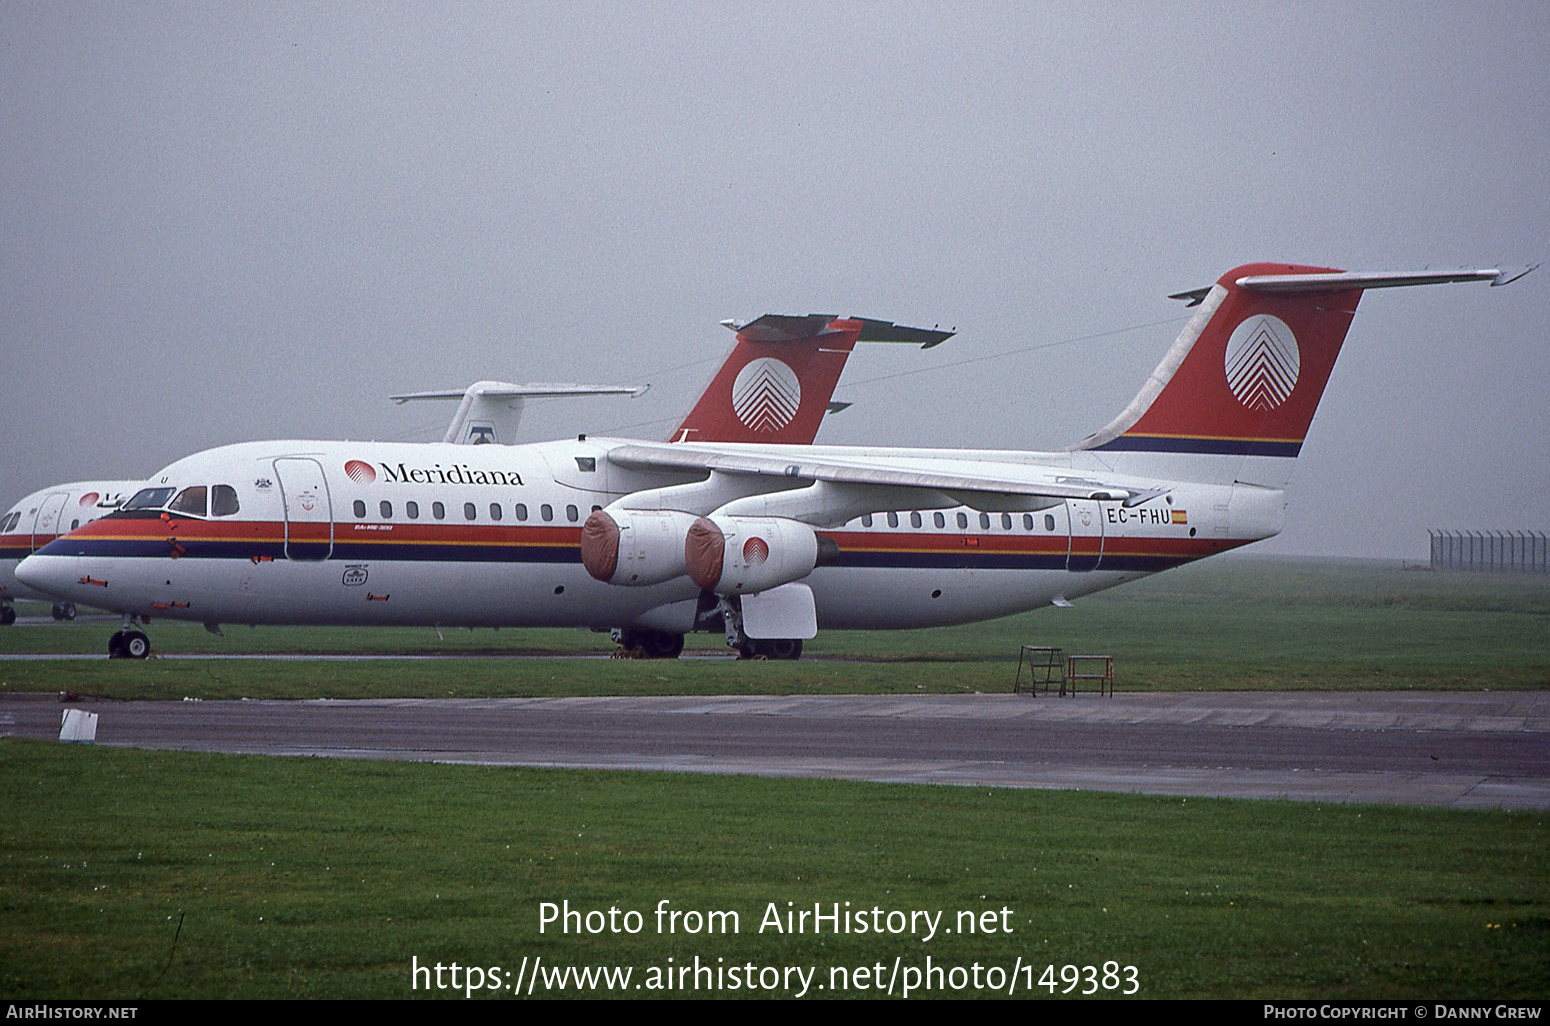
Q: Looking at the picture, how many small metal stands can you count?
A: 2